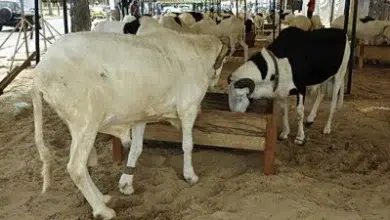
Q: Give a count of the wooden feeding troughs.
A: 2